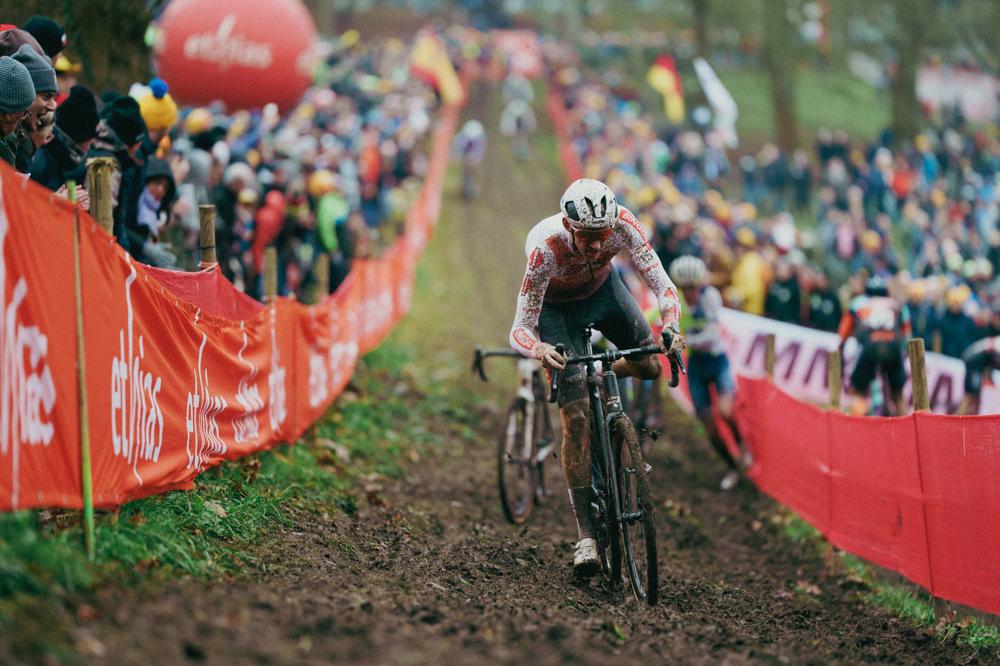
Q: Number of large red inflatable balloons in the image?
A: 1